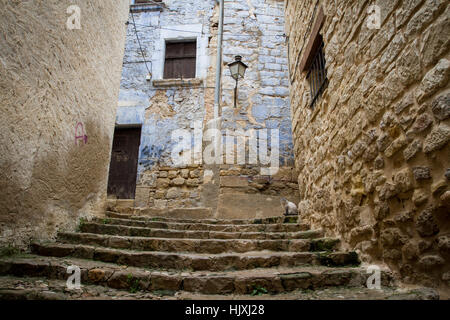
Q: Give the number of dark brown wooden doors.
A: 1